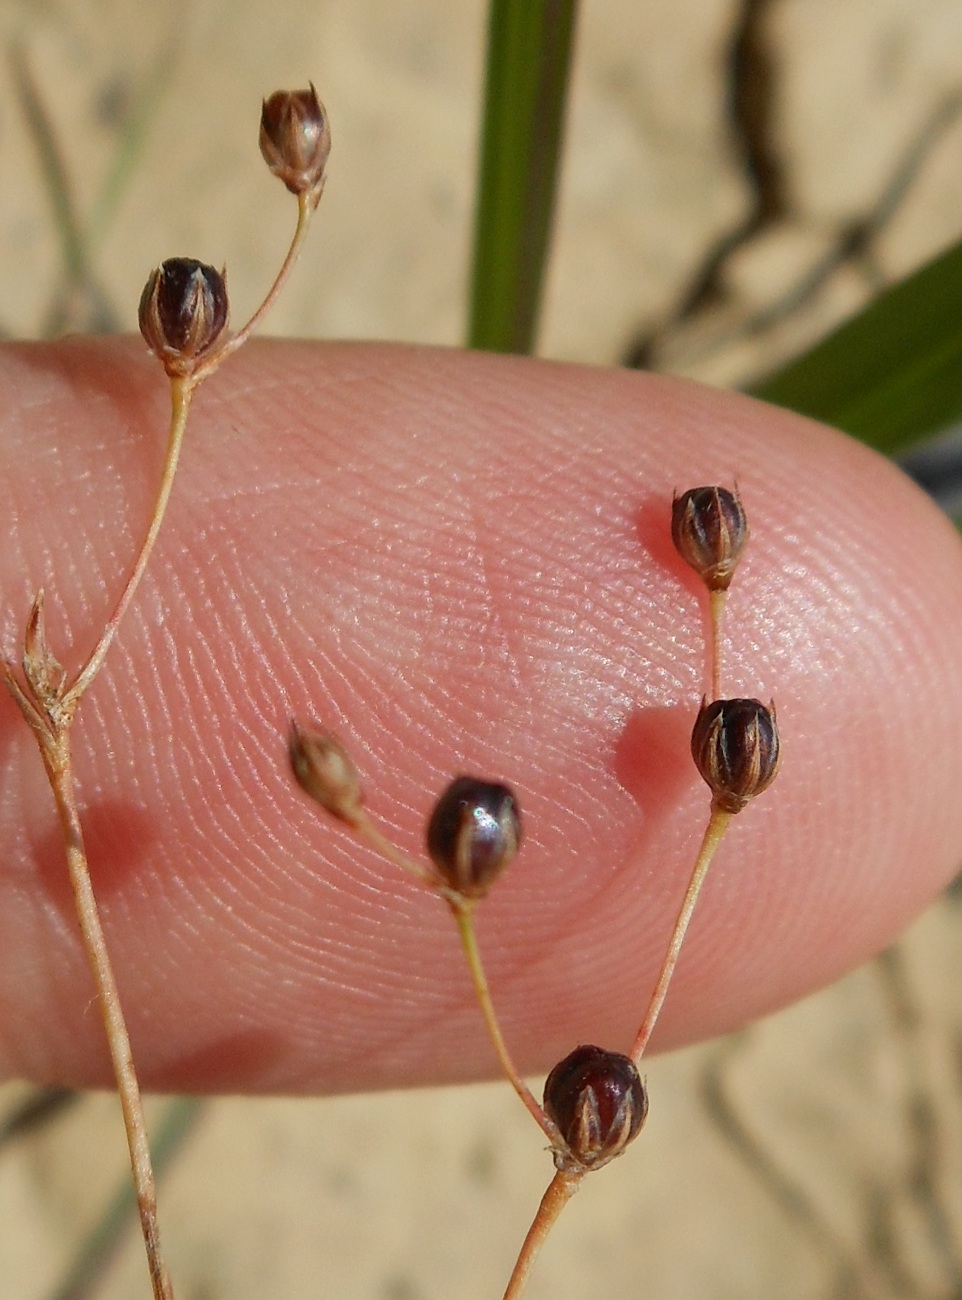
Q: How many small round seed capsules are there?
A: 7